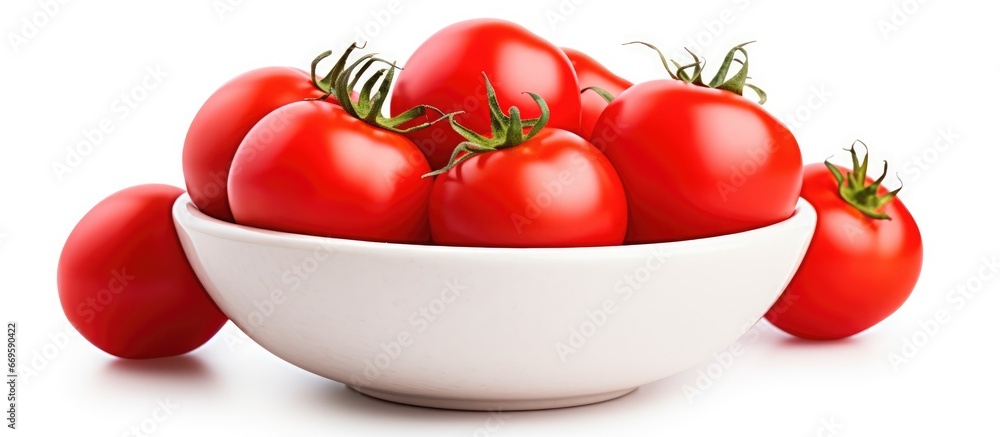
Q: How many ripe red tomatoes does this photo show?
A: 8